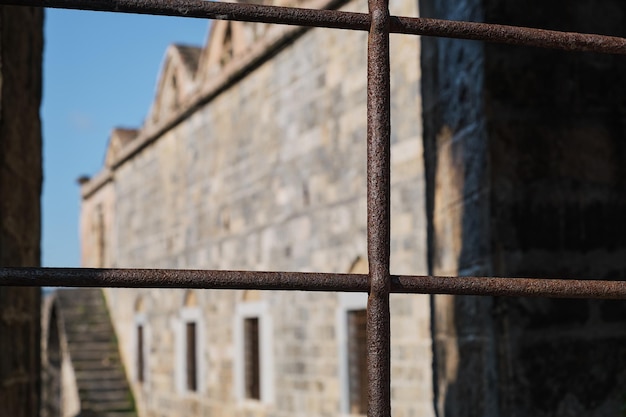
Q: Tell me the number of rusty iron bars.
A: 3